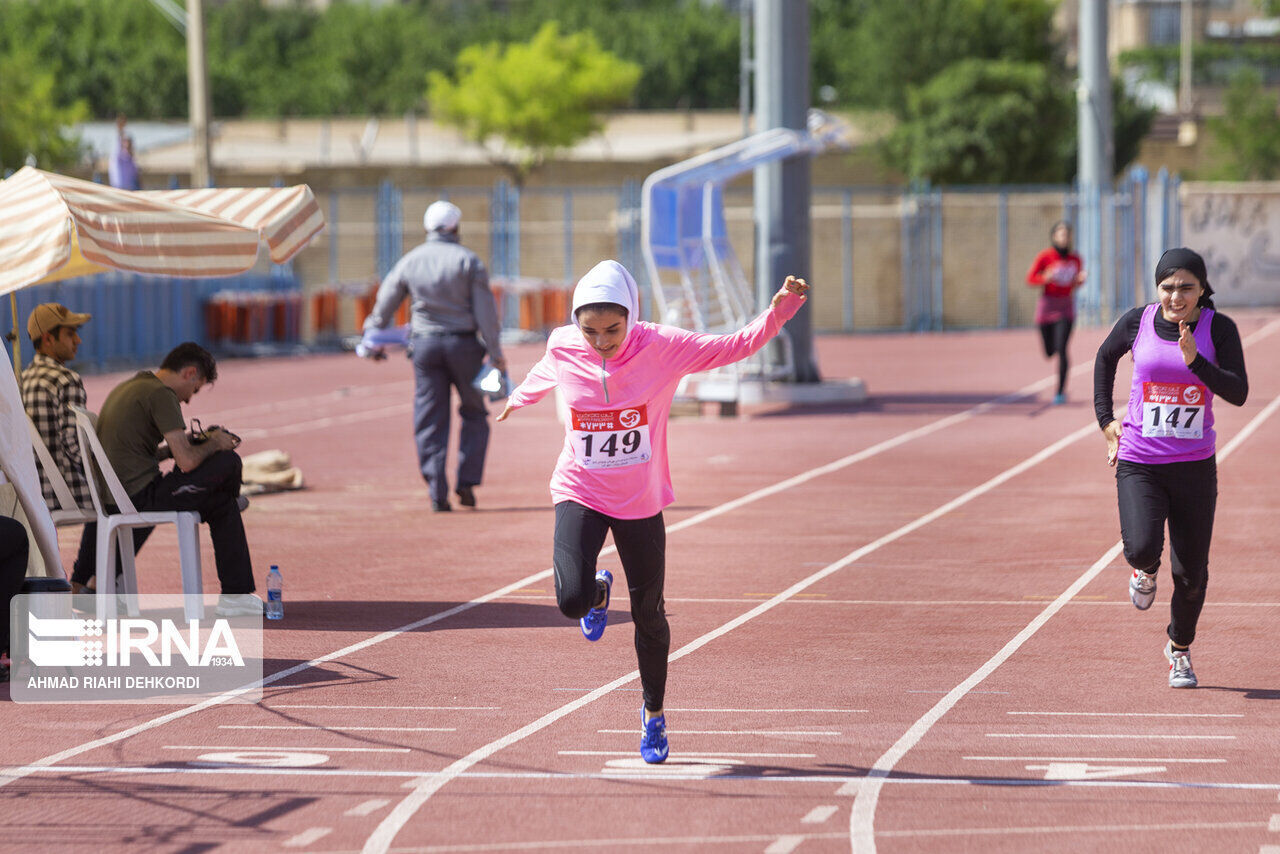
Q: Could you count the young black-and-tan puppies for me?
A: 0